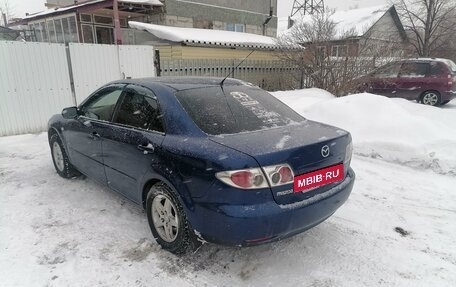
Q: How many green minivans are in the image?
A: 0